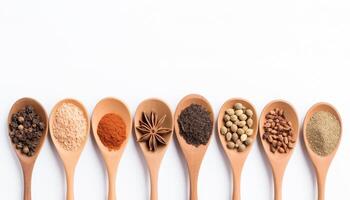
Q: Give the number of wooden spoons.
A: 8